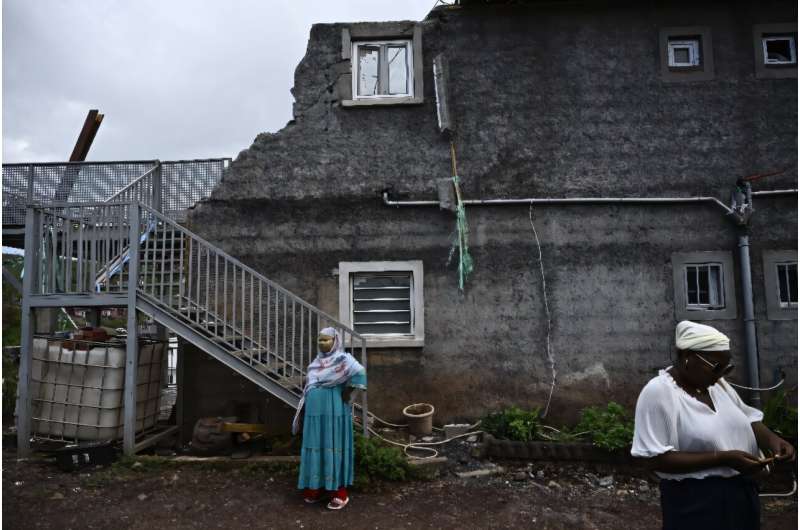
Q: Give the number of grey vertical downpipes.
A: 1